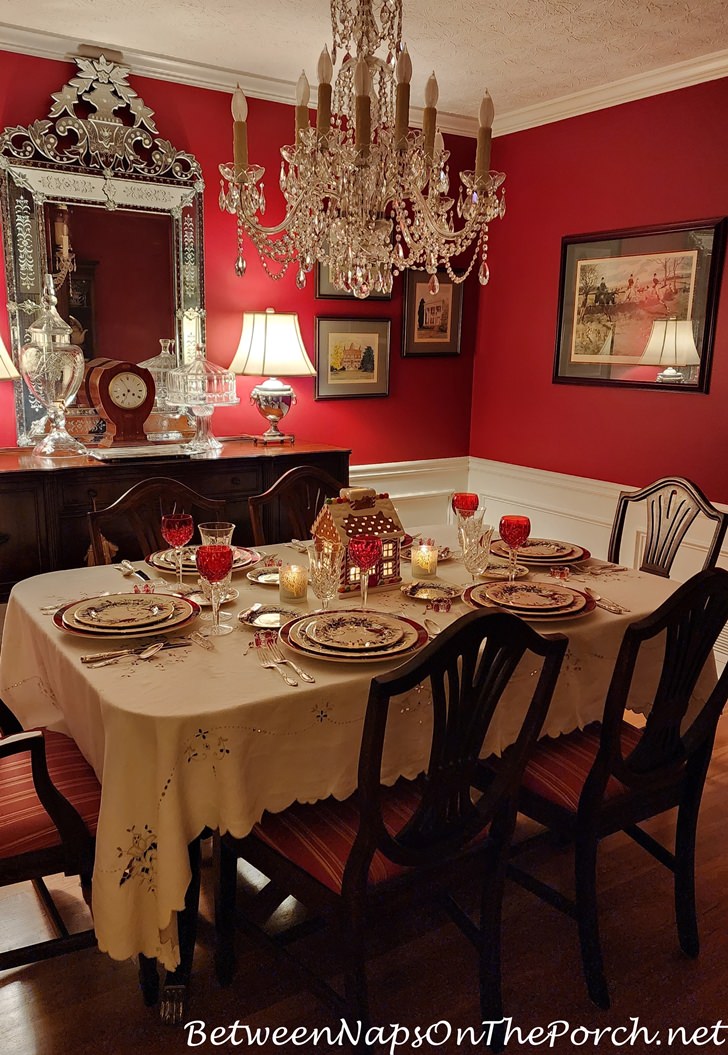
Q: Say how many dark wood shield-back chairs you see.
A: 6